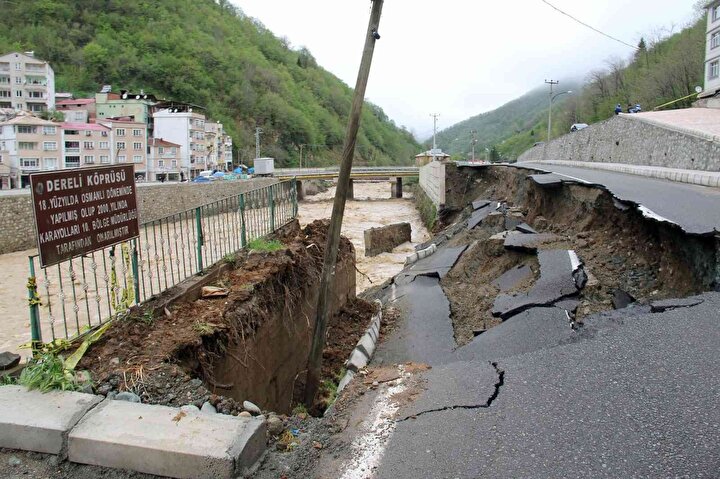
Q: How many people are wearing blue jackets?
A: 2